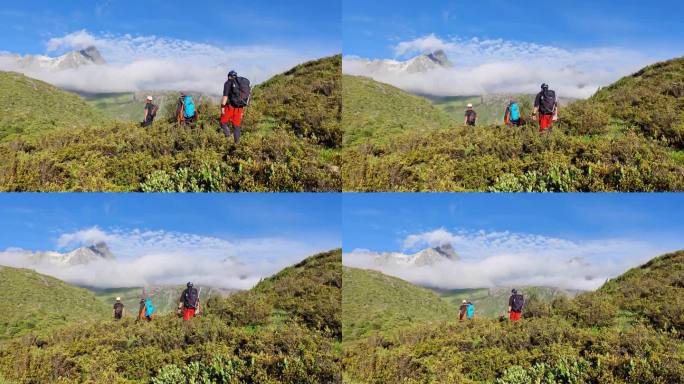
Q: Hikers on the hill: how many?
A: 3